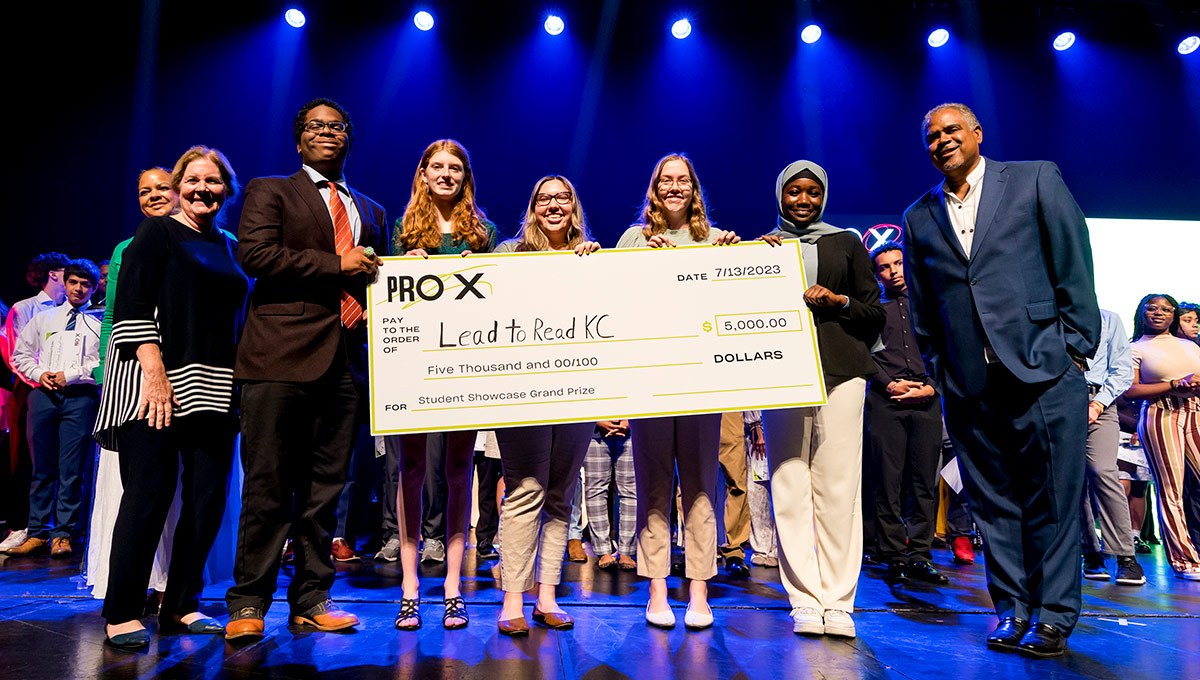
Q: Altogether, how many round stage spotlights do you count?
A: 8